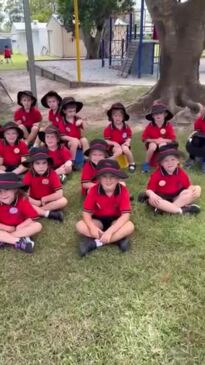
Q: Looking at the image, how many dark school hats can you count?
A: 12